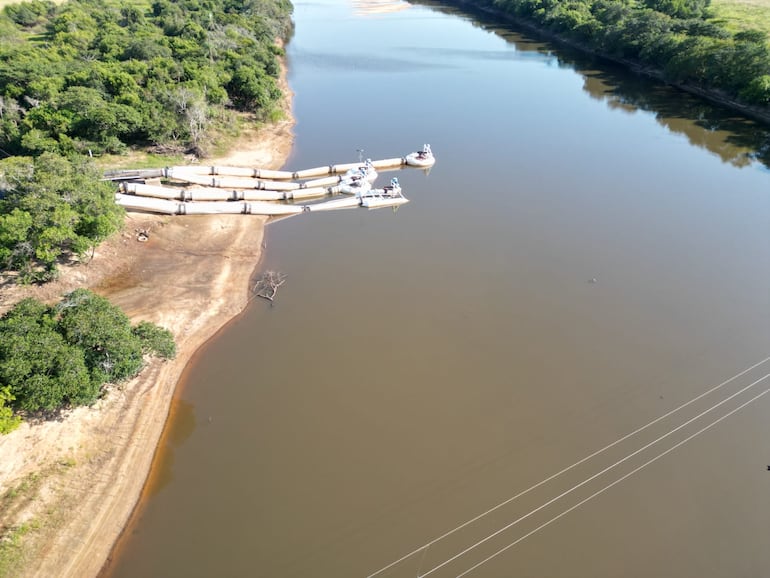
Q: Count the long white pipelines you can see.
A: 4